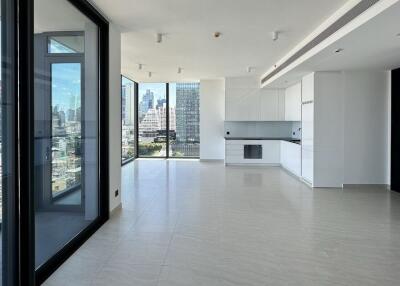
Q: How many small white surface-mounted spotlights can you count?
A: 6